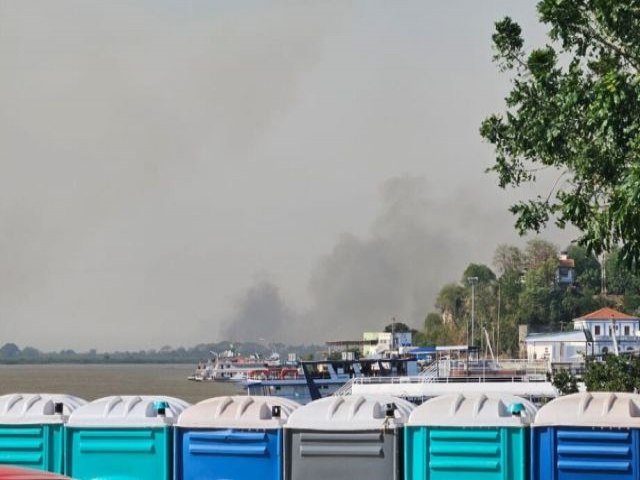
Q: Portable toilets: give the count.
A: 6